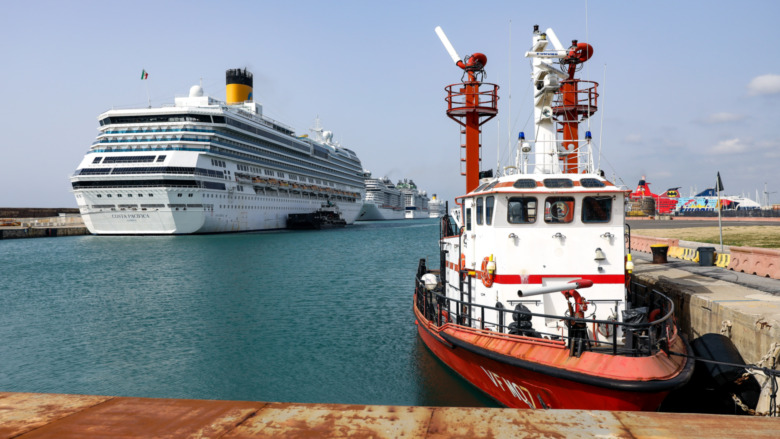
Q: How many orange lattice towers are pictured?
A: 2